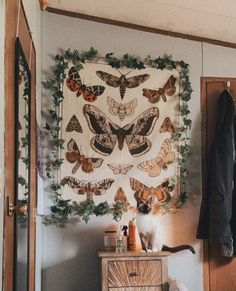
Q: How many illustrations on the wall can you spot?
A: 13